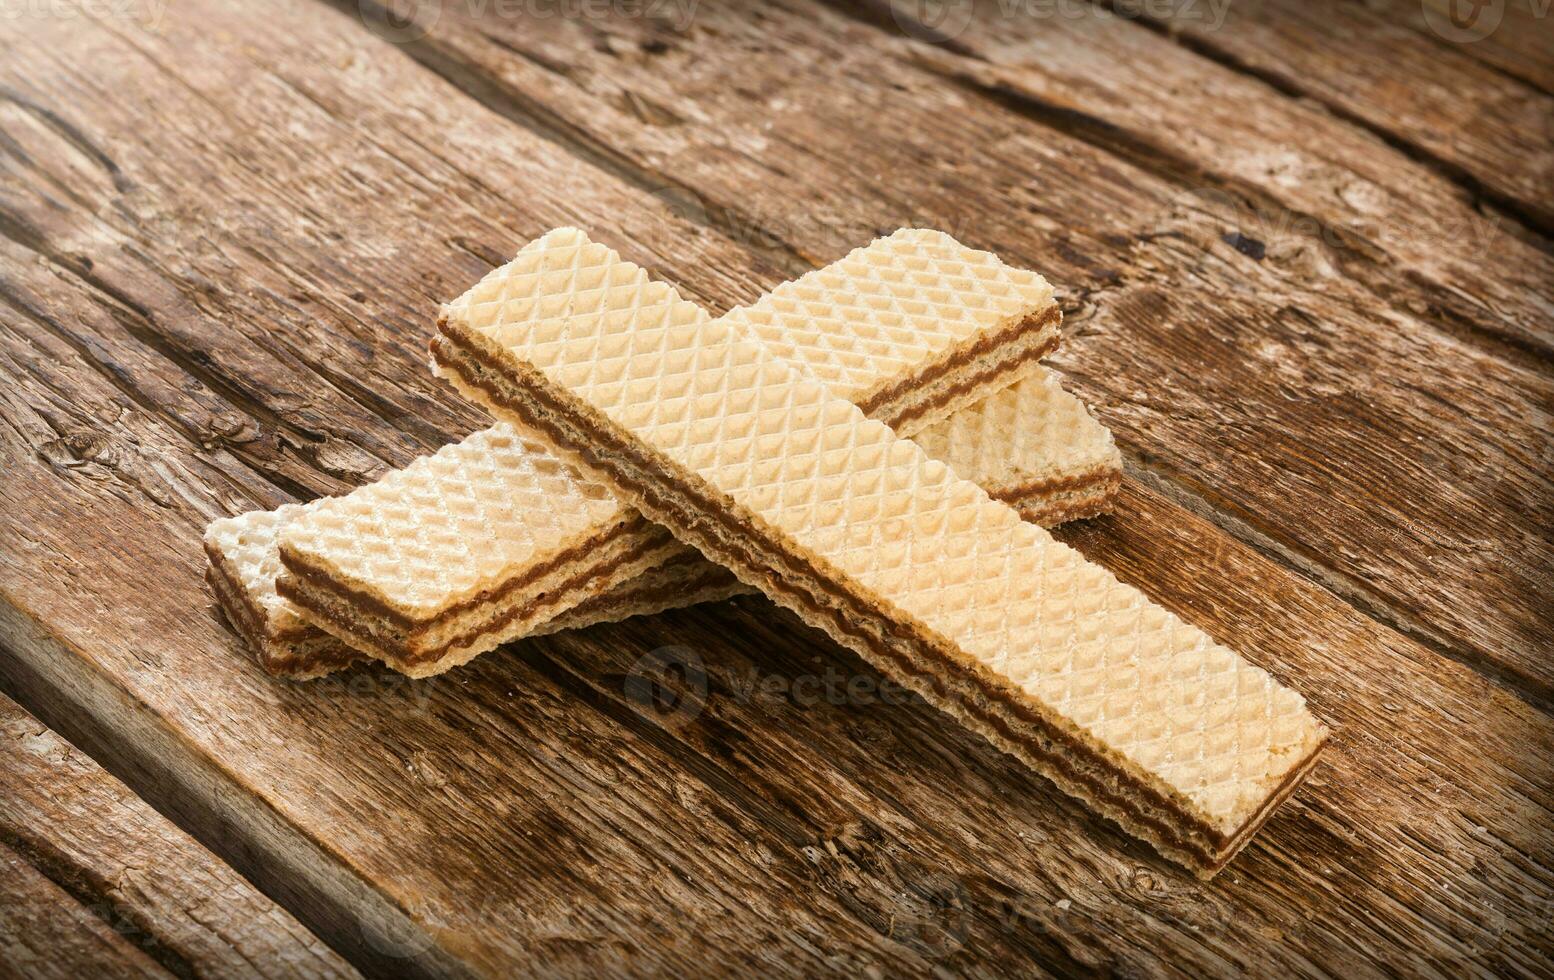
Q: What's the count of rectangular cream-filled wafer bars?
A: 3